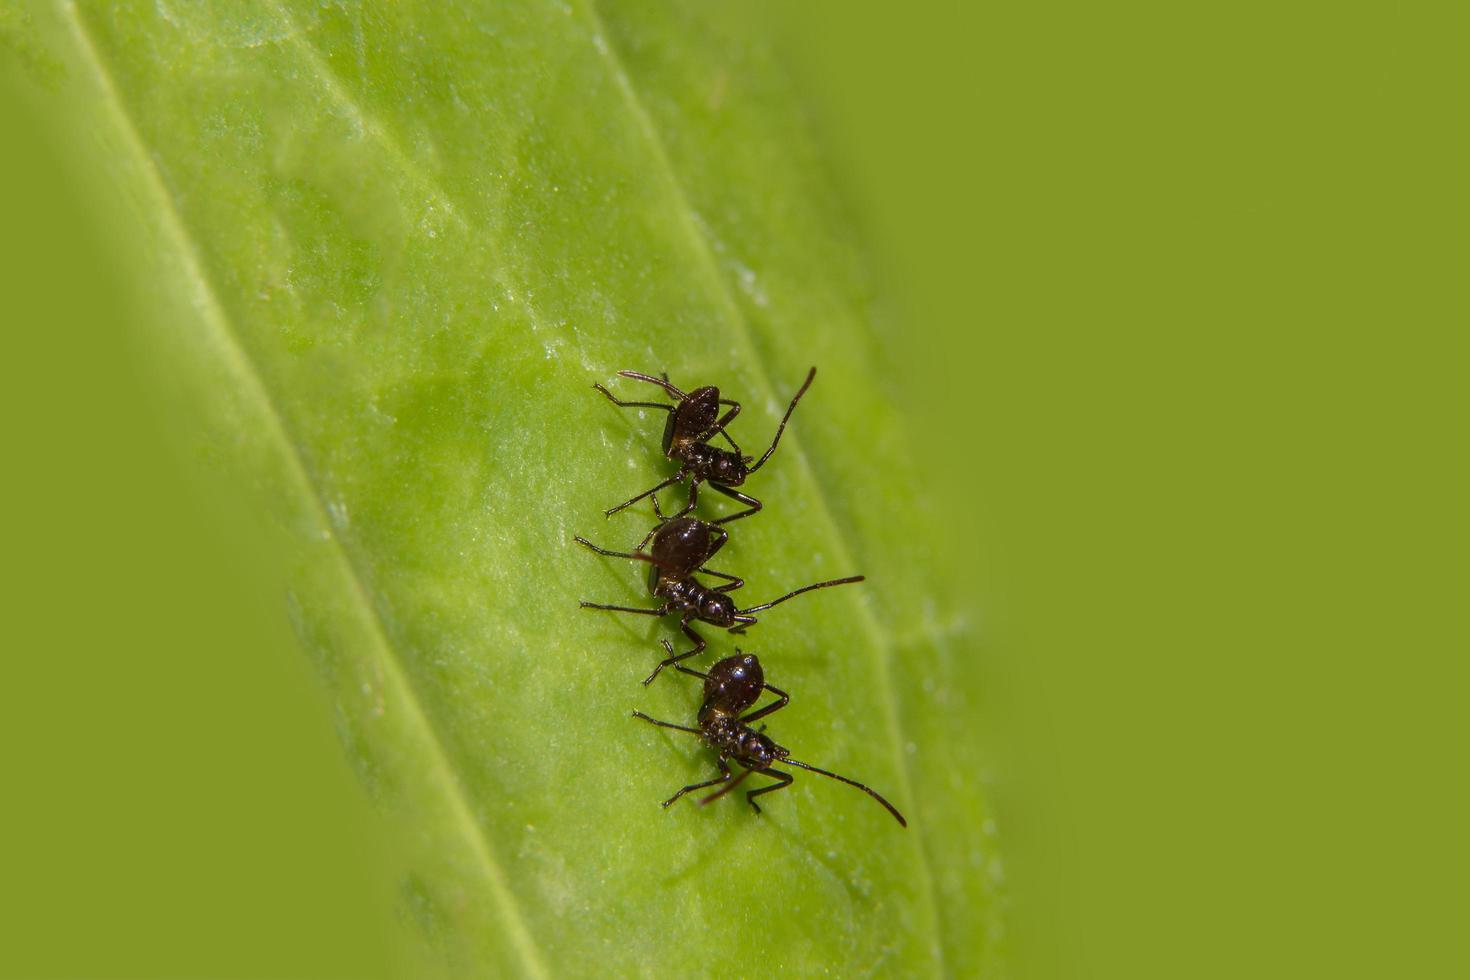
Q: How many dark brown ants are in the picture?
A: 3